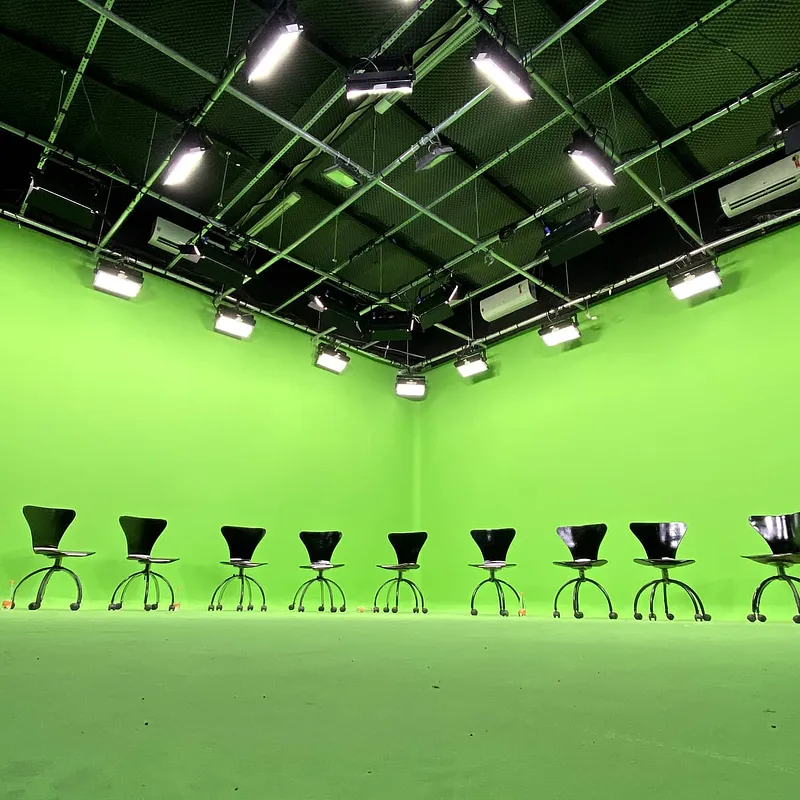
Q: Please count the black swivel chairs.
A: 9